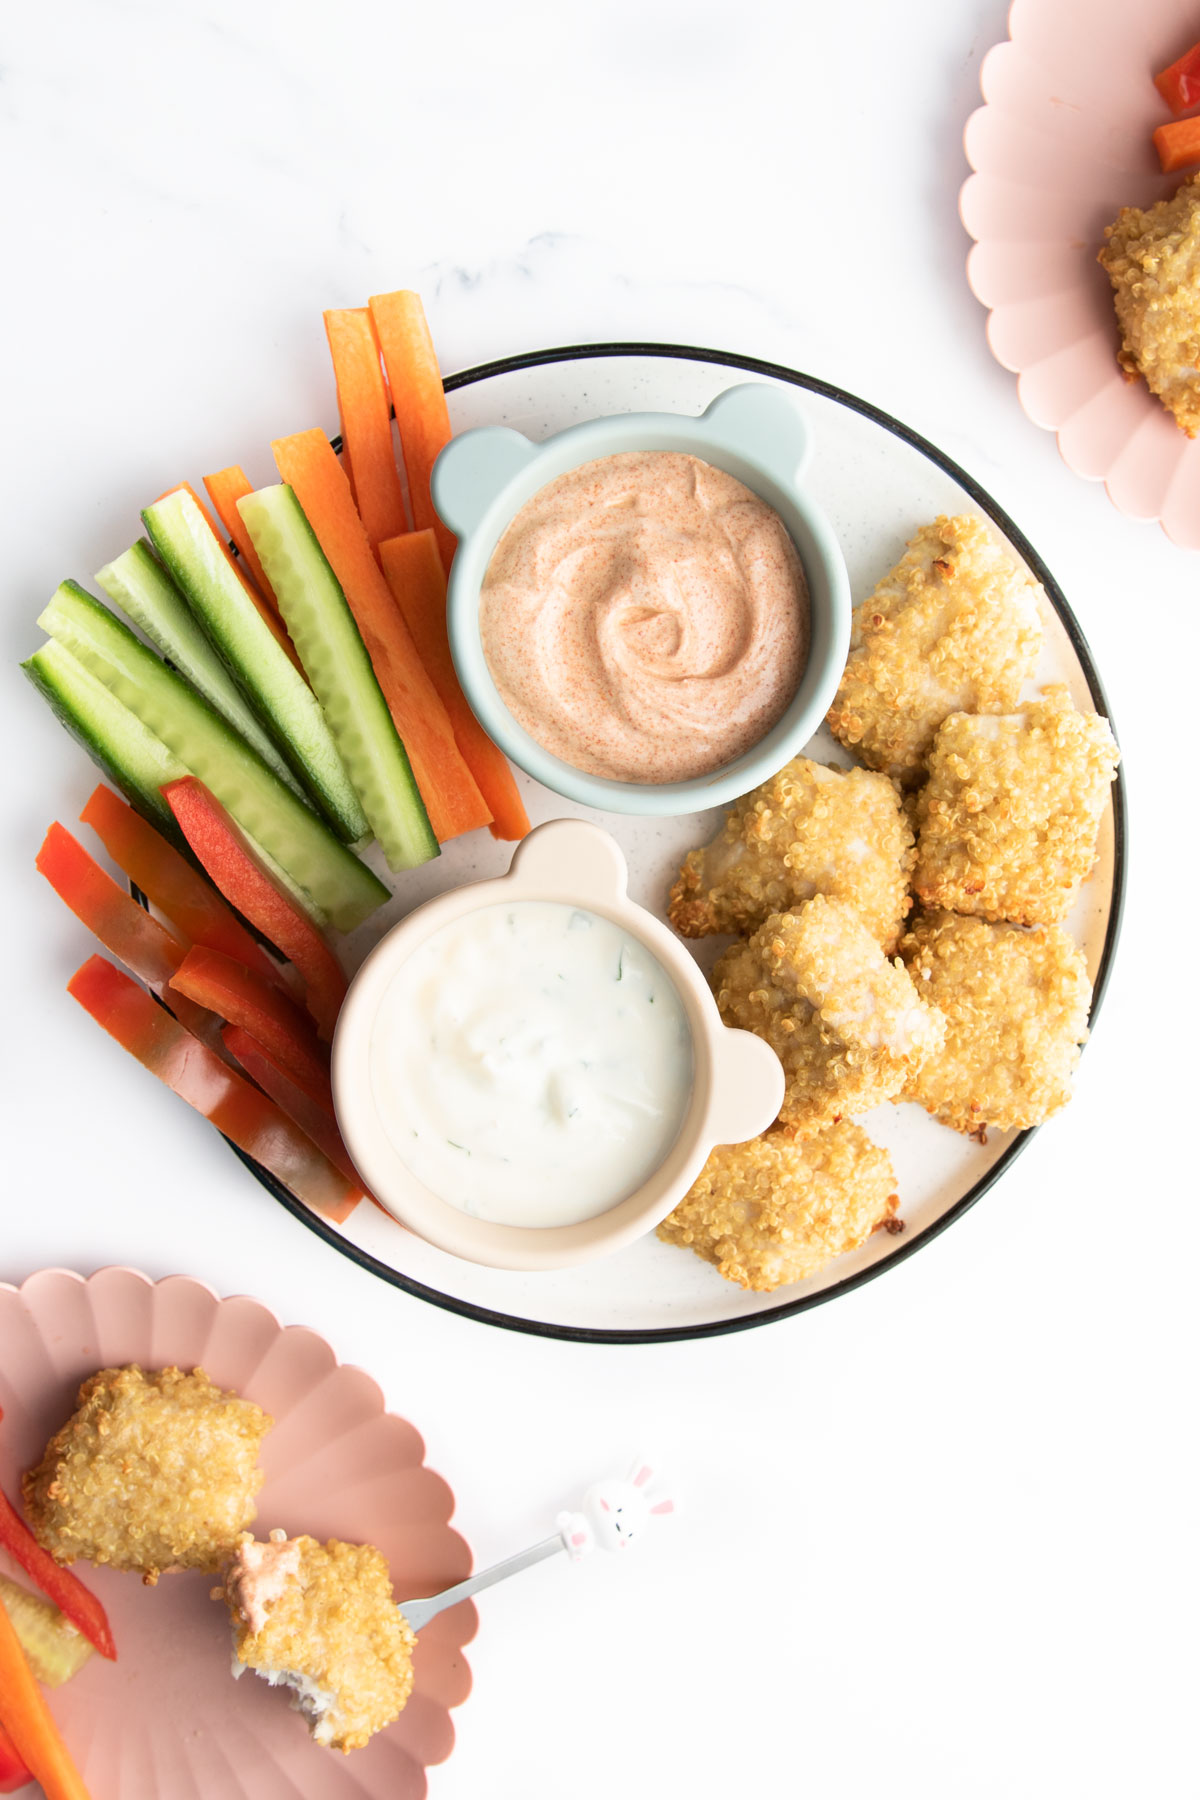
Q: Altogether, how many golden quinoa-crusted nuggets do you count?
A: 9